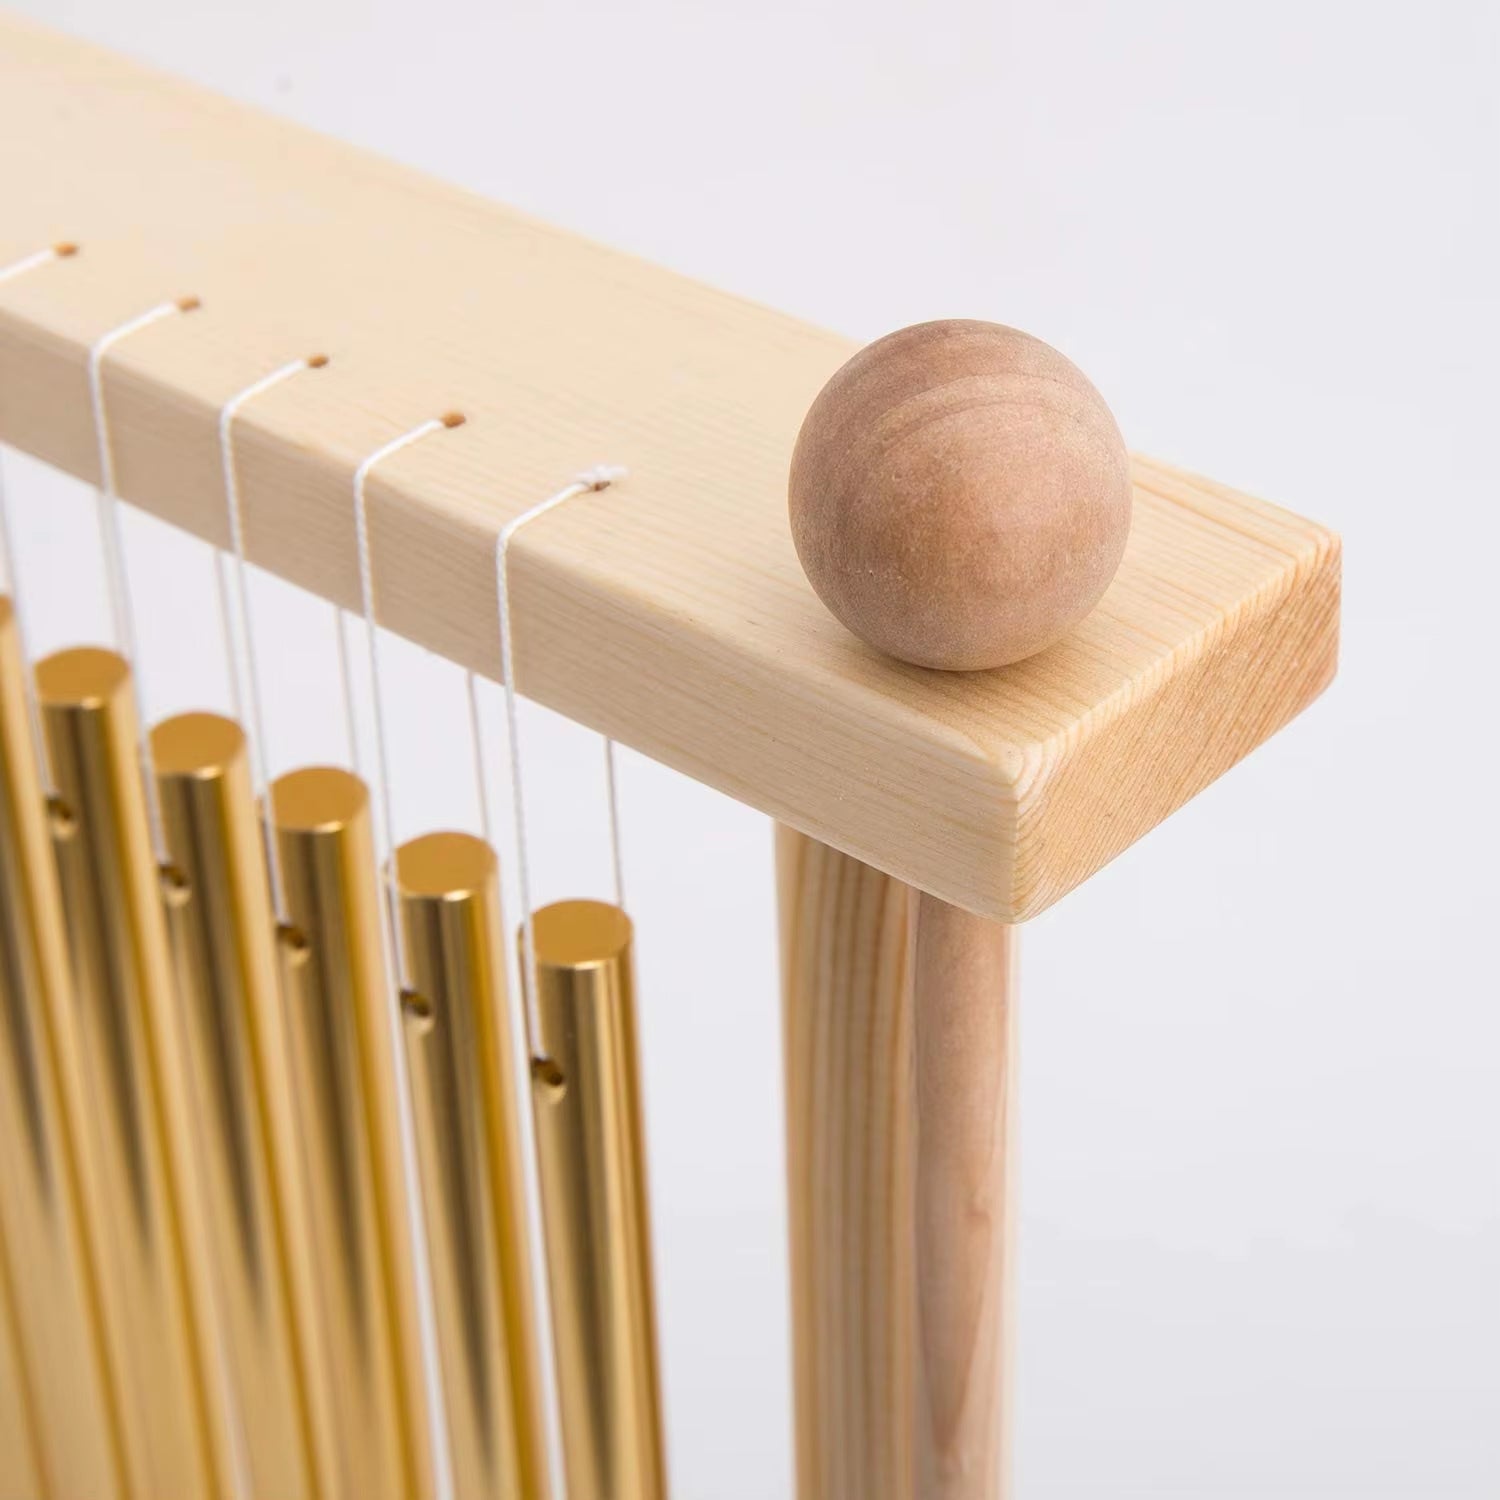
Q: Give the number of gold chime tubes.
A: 6